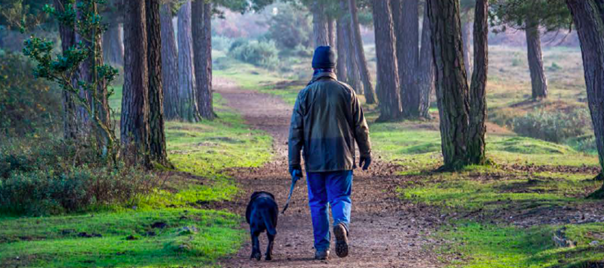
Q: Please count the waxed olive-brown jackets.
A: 1